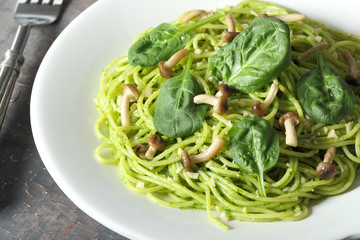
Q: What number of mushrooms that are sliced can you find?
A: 0